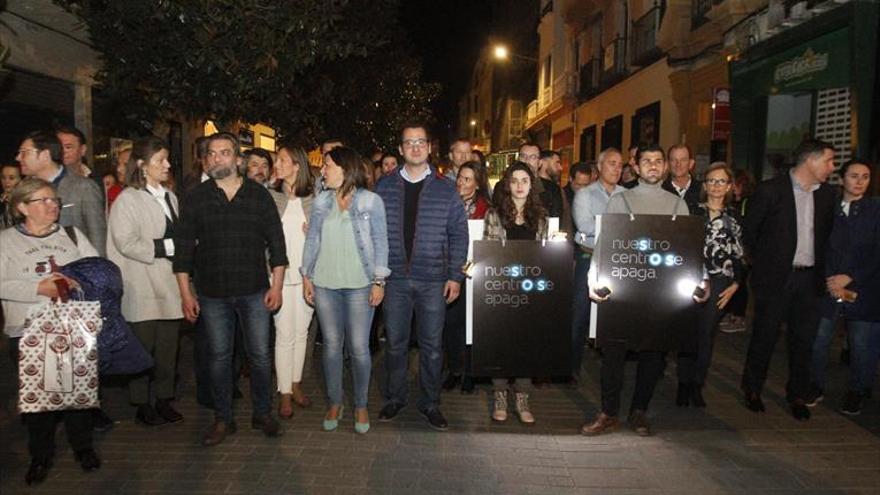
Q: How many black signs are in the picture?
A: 2